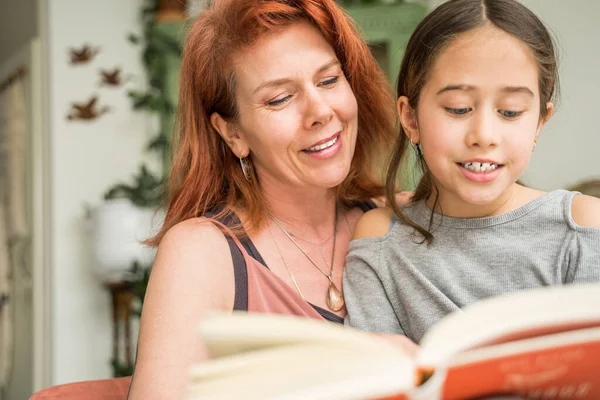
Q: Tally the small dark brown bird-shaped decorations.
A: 3